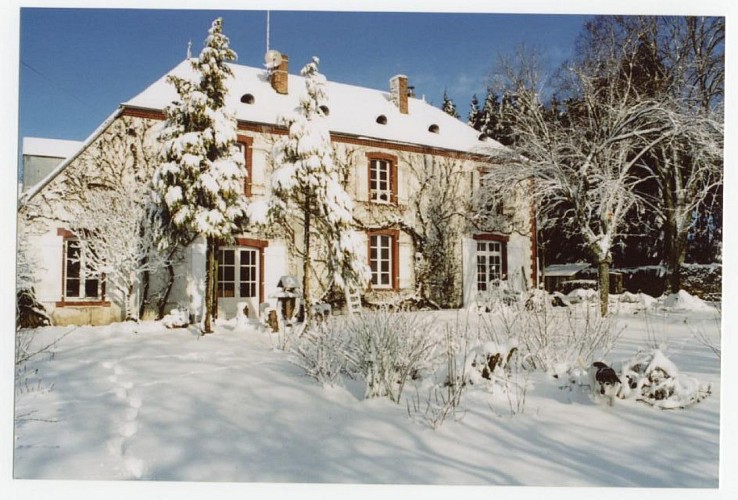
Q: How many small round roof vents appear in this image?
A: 5